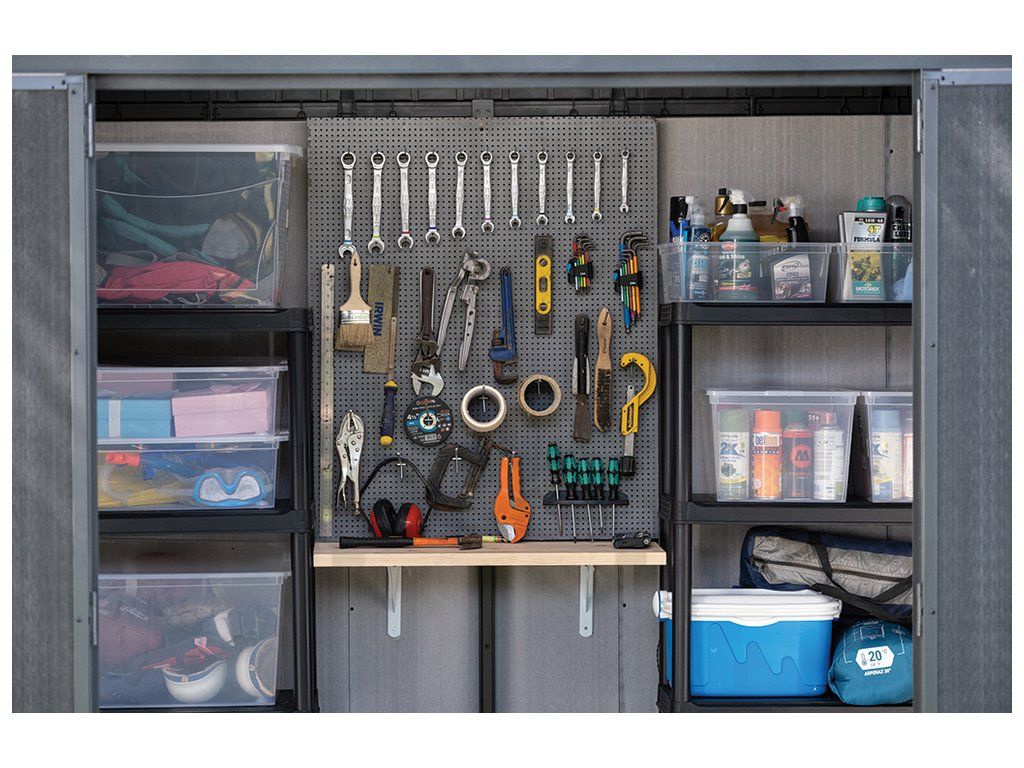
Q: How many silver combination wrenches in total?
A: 11